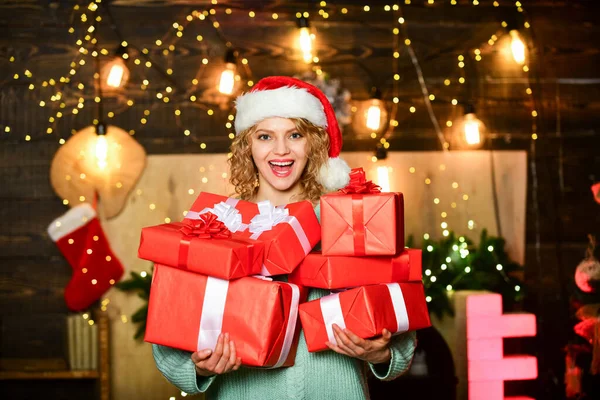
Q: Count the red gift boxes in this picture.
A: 7